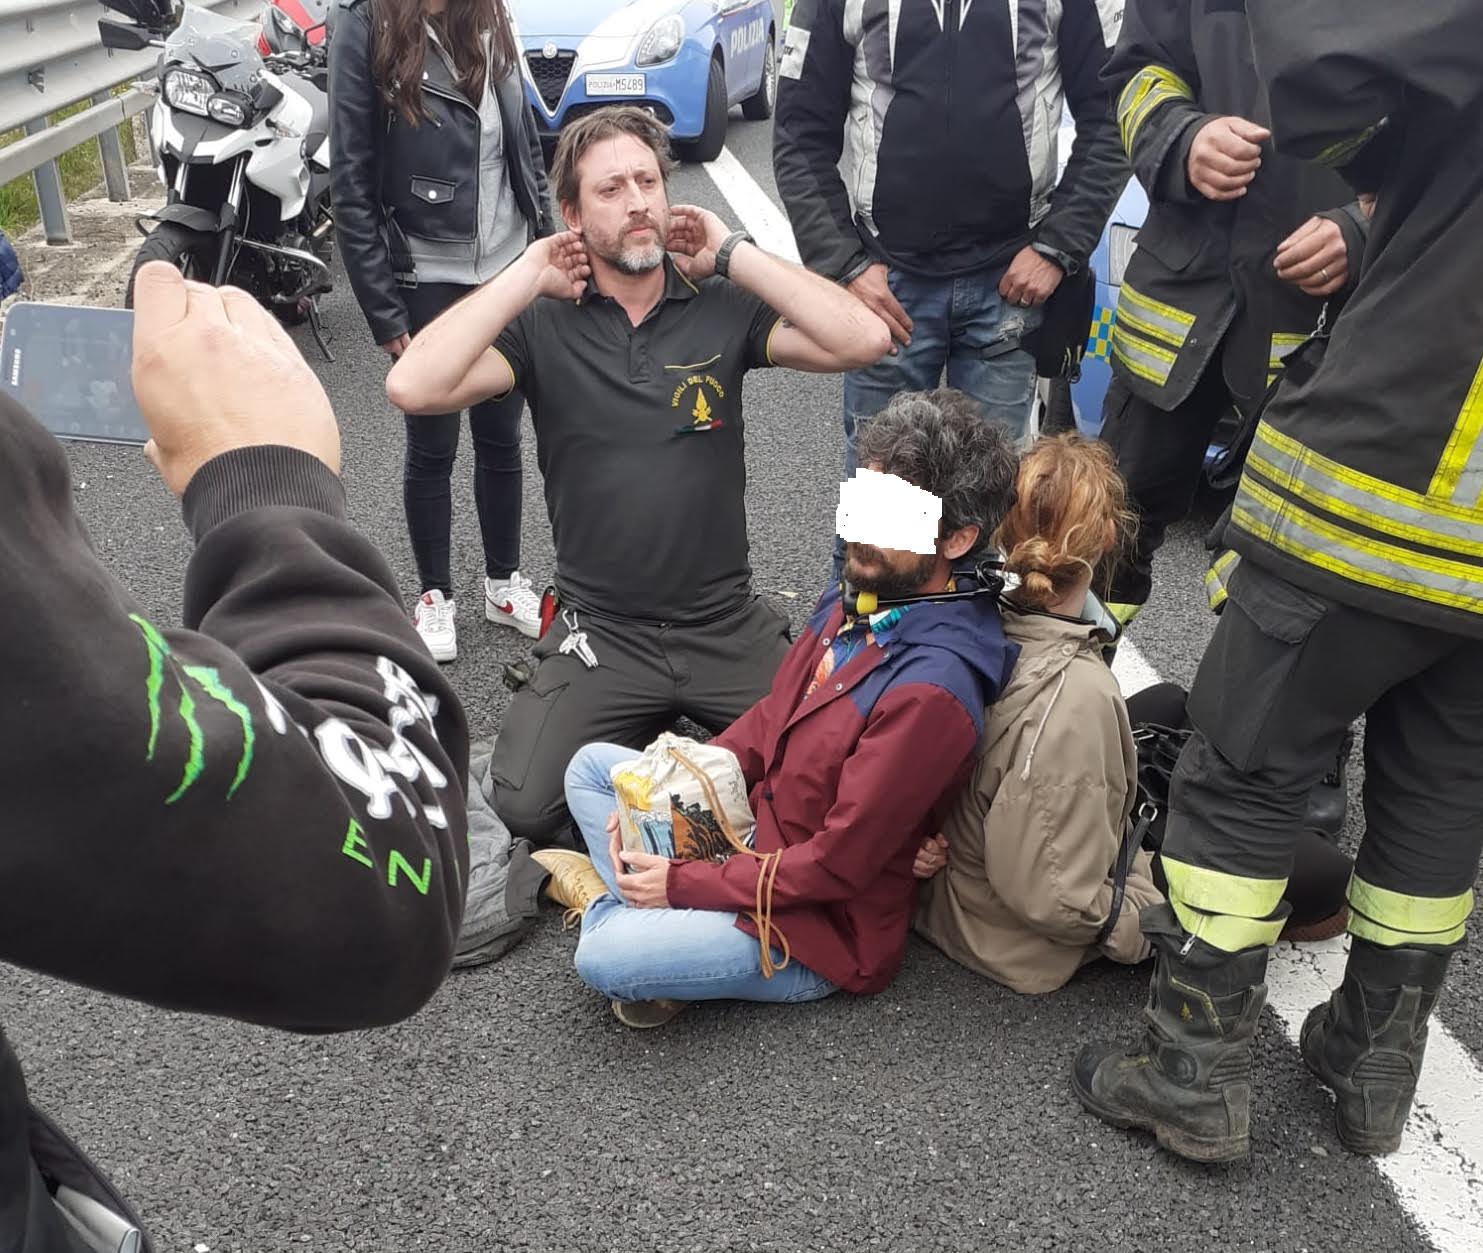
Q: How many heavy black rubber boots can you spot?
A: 2